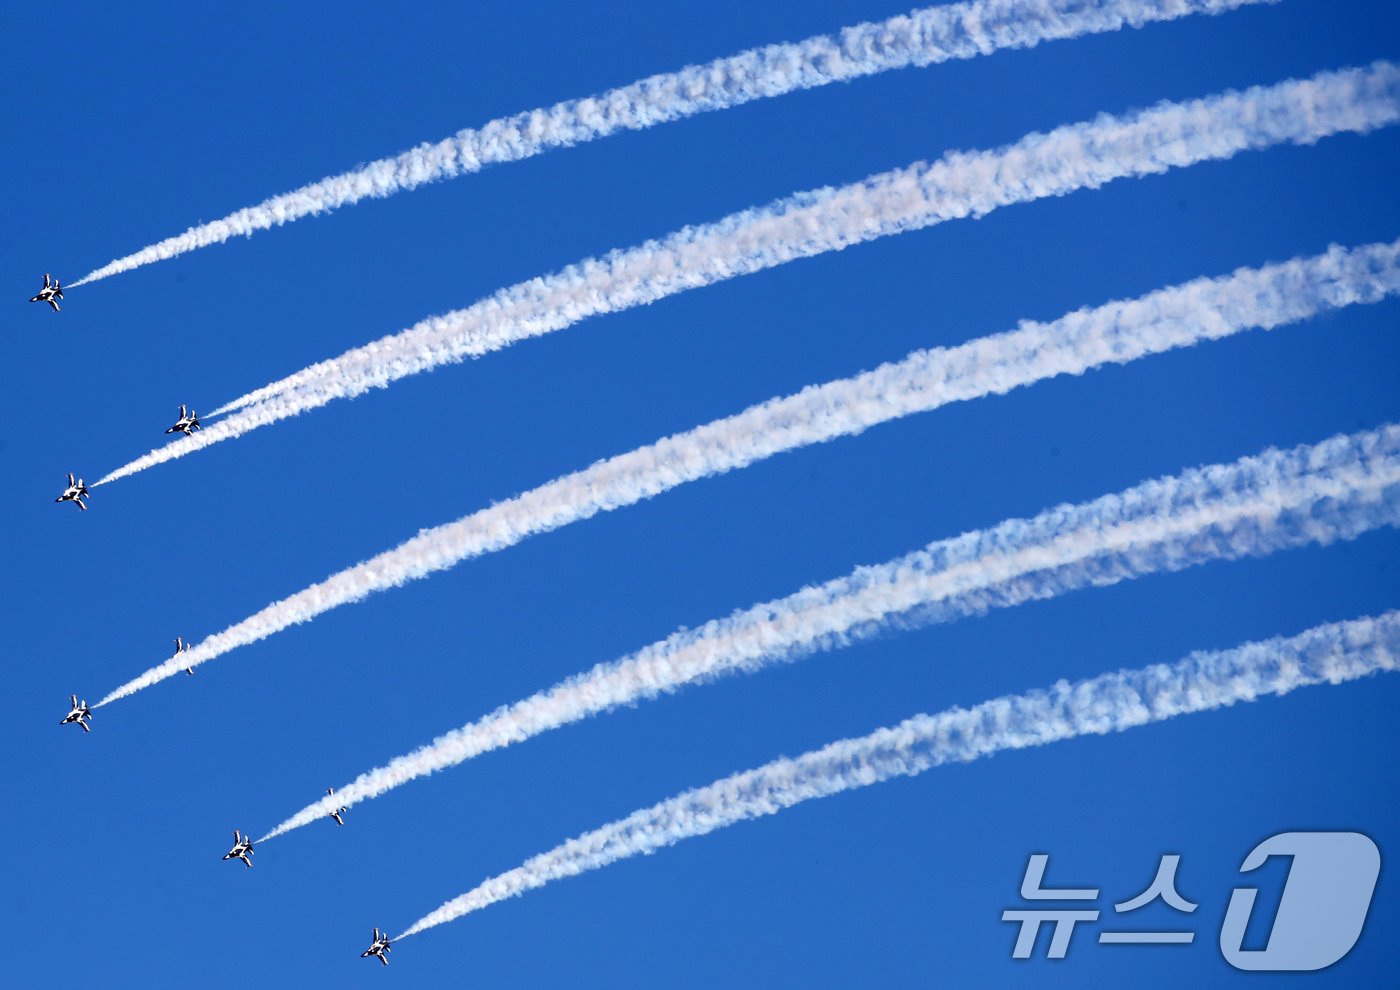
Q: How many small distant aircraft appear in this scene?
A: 8